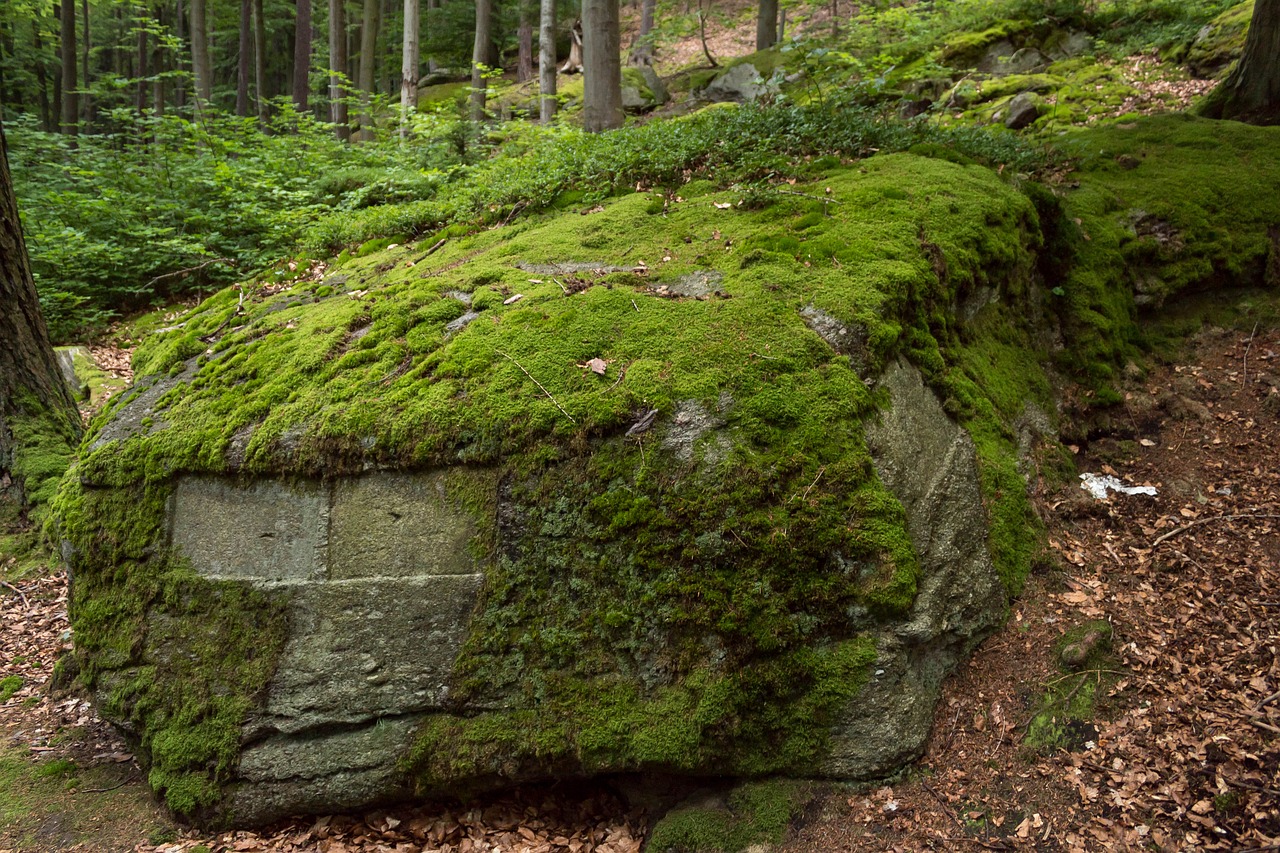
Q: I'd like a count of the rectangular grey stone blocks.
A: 2